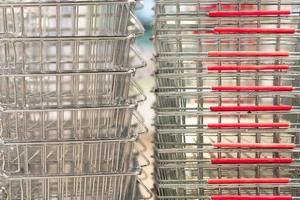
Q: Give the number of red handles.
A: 11